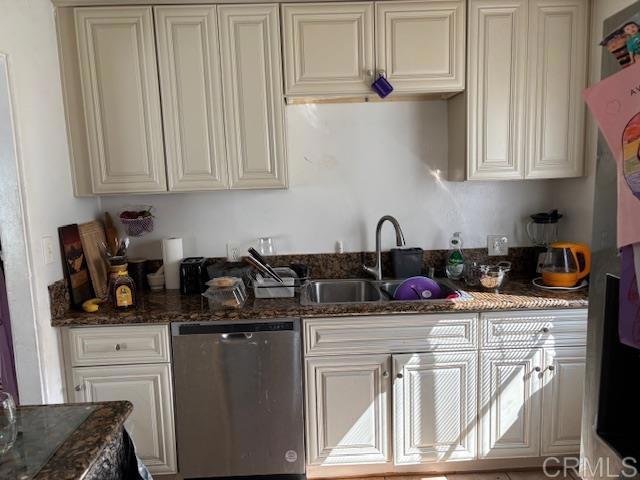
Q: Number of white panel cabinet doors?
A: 12